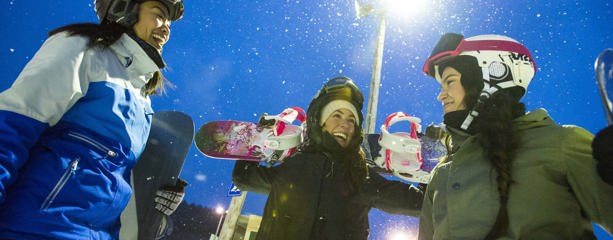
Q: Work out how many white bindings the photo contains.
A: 2